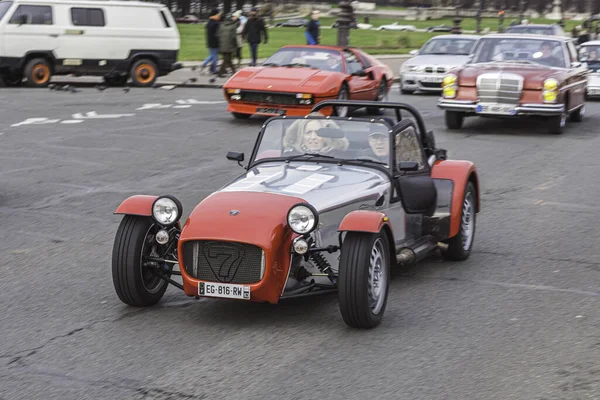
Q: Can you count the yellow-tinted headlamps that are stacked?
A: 4